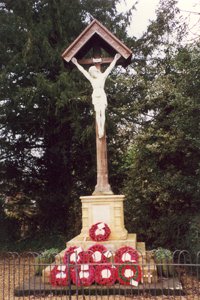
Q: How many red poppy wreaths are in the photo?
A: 8